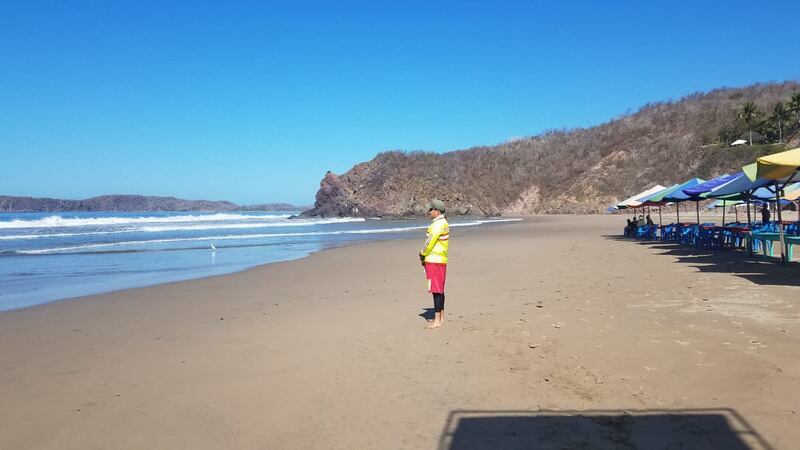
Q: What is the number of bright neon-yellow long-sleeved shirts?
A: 1